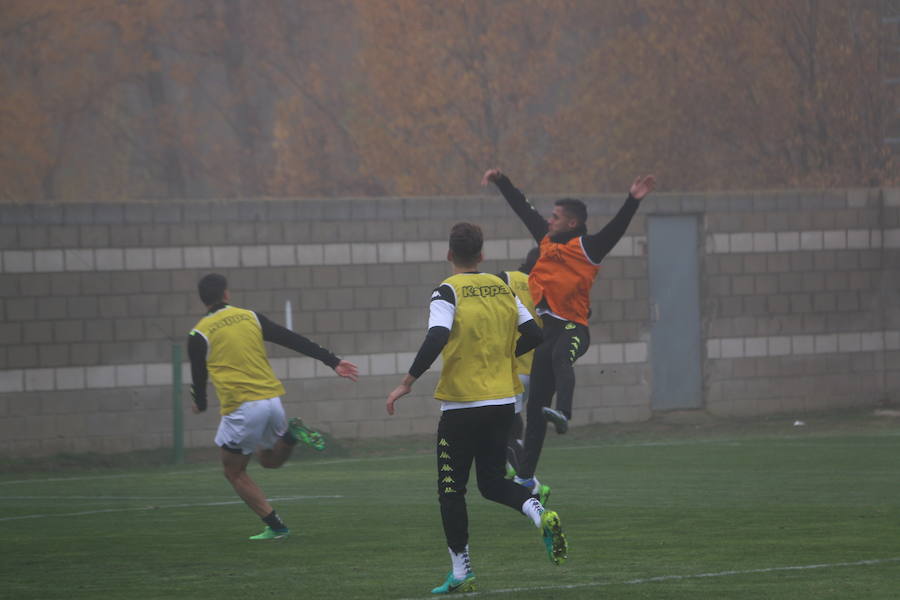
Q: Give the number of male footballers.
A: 4